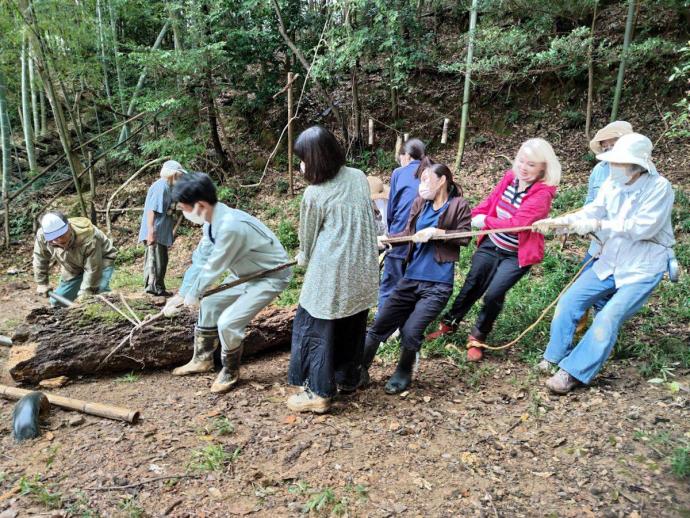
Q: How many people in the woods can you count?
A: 10